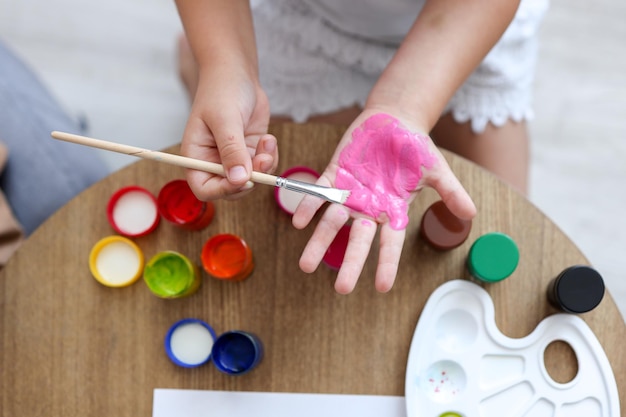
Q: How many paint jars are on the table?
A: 8